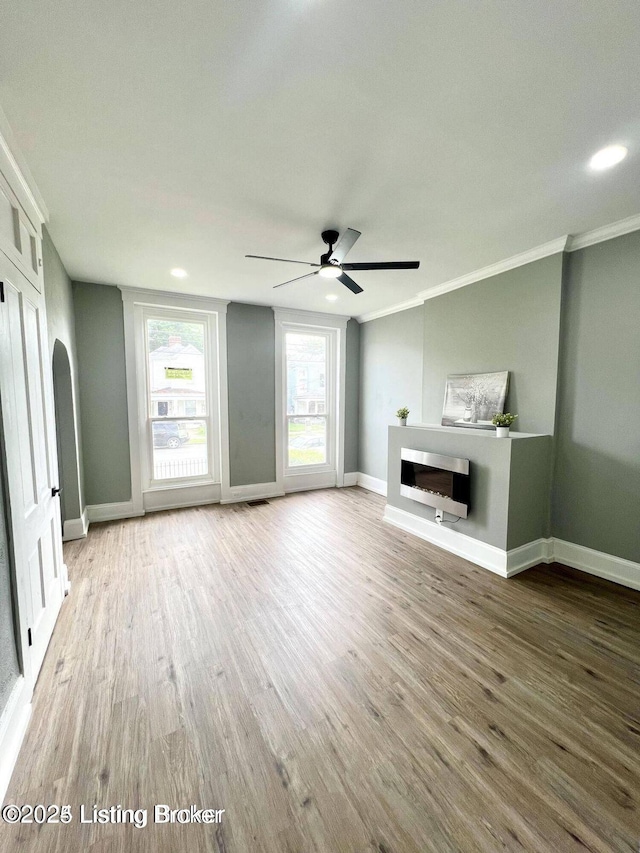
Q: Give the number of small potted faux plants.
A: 2